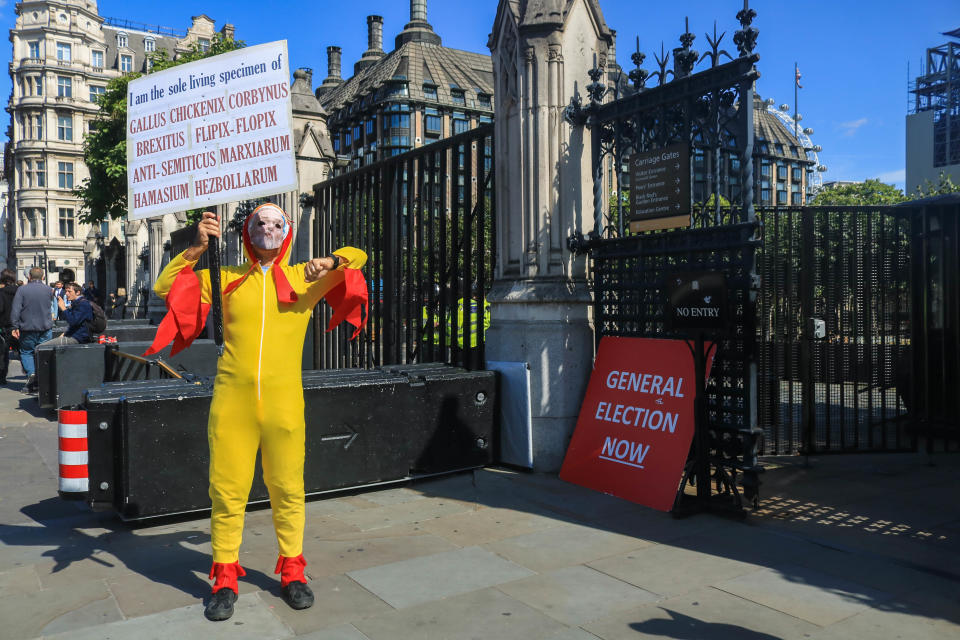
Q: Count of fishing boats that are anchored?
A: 0